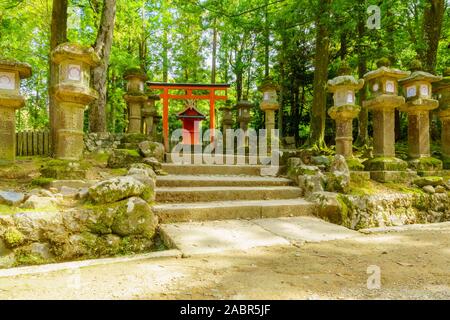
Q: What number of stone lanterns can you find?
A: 11